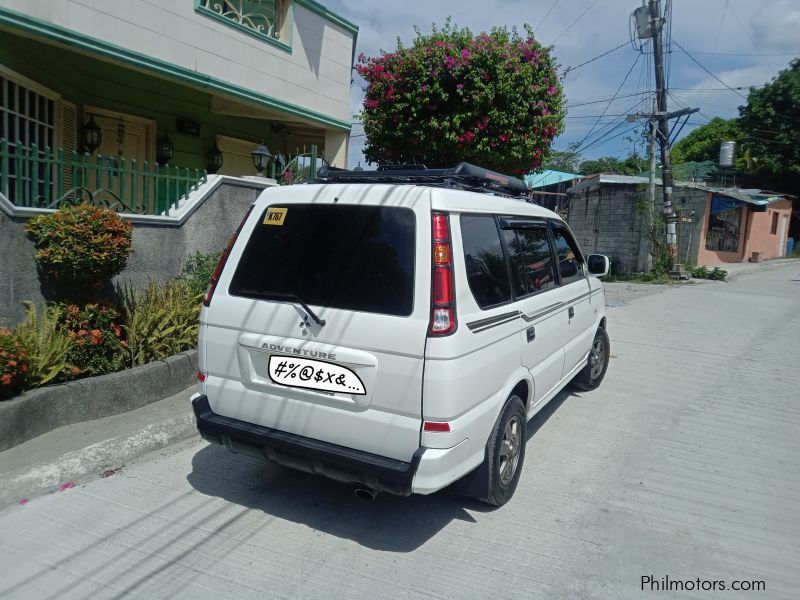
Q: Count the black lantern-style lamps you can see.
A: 4